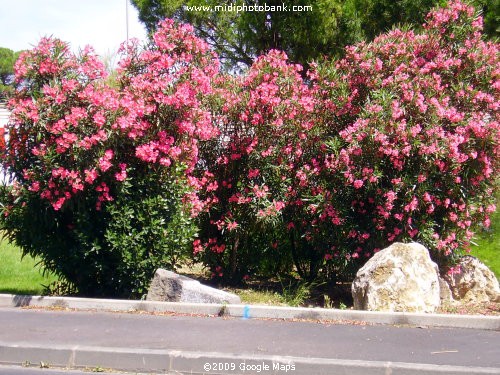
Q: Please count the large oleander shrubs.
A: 3